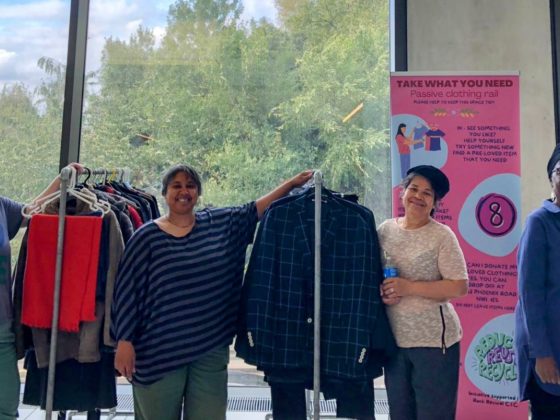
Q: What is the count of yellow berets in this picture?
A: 0